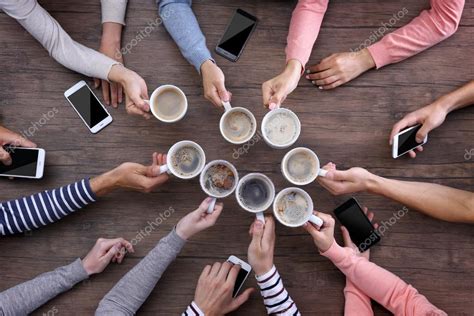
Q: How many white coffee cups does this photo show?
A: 8